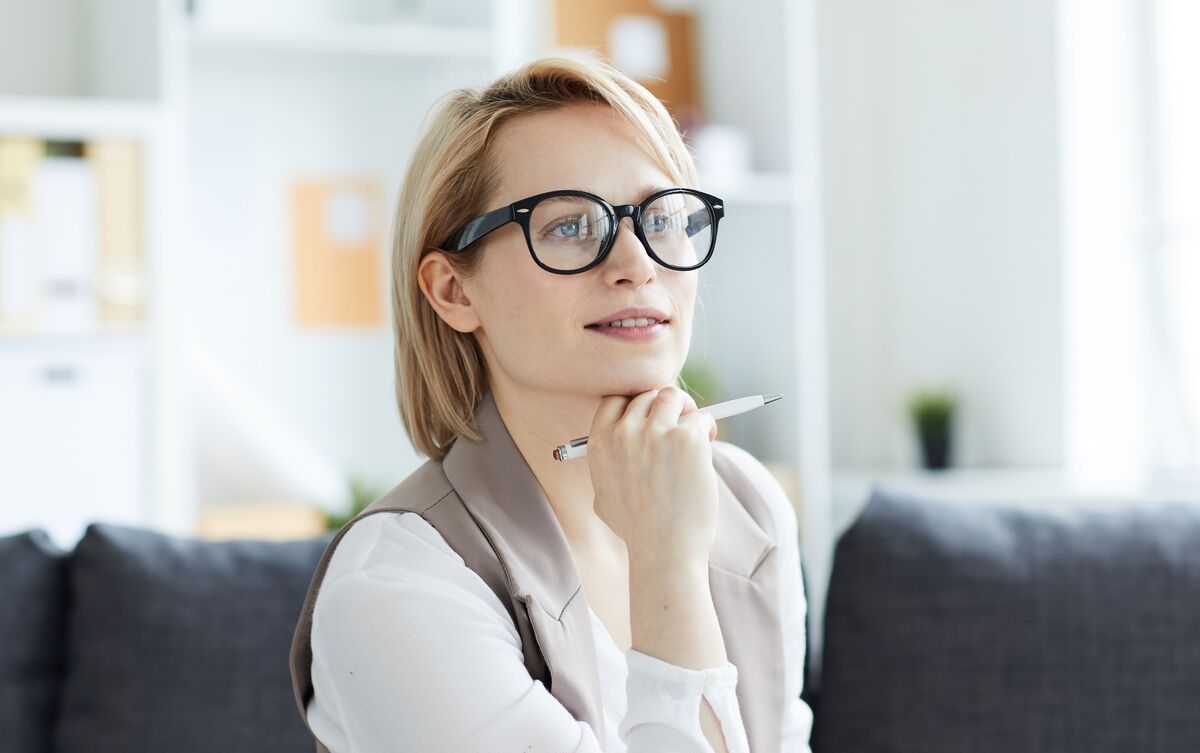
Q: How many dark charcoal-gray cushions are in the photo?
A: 3